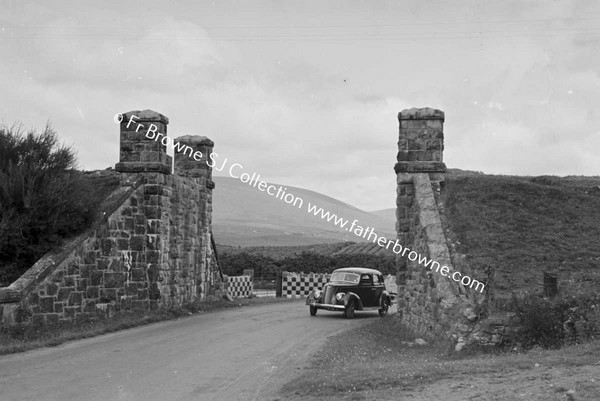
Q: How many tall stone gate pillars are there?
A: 3